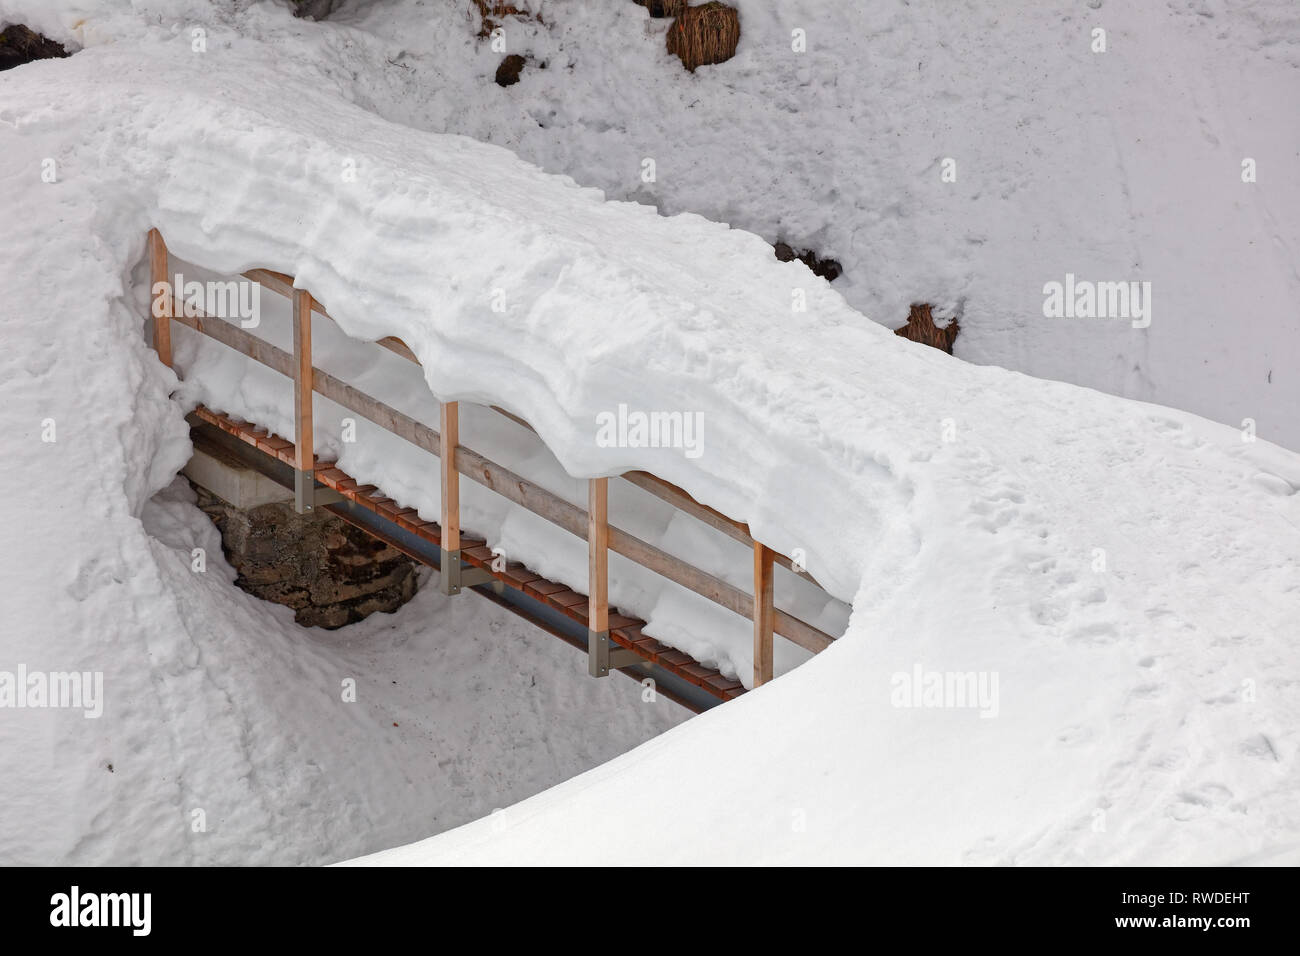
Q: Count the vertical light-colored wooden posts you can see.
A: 5